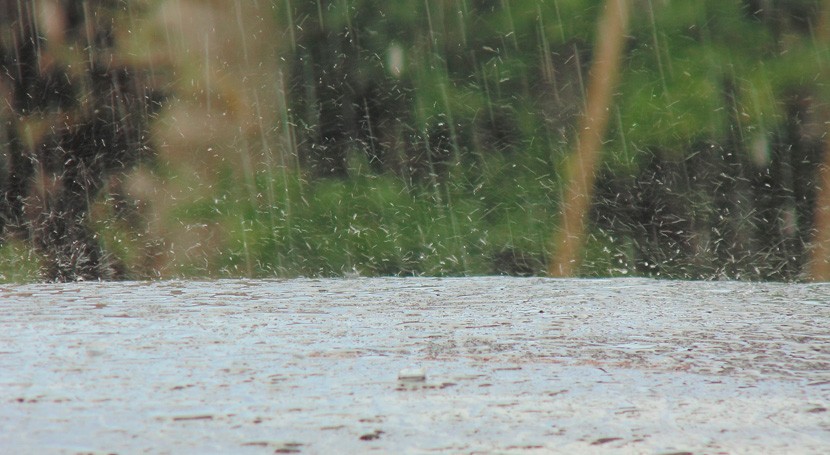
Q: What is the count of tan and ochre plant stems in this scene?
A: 2